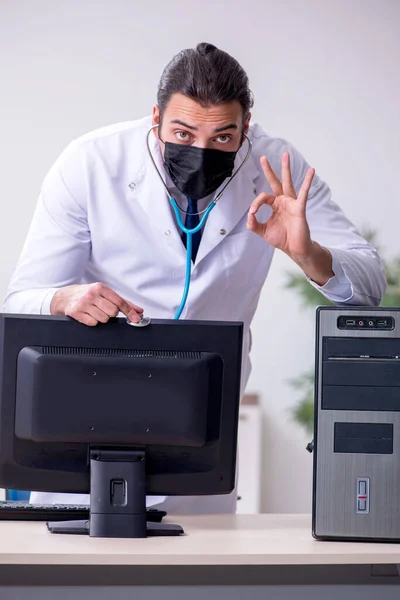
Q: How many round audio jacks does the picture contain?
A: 2